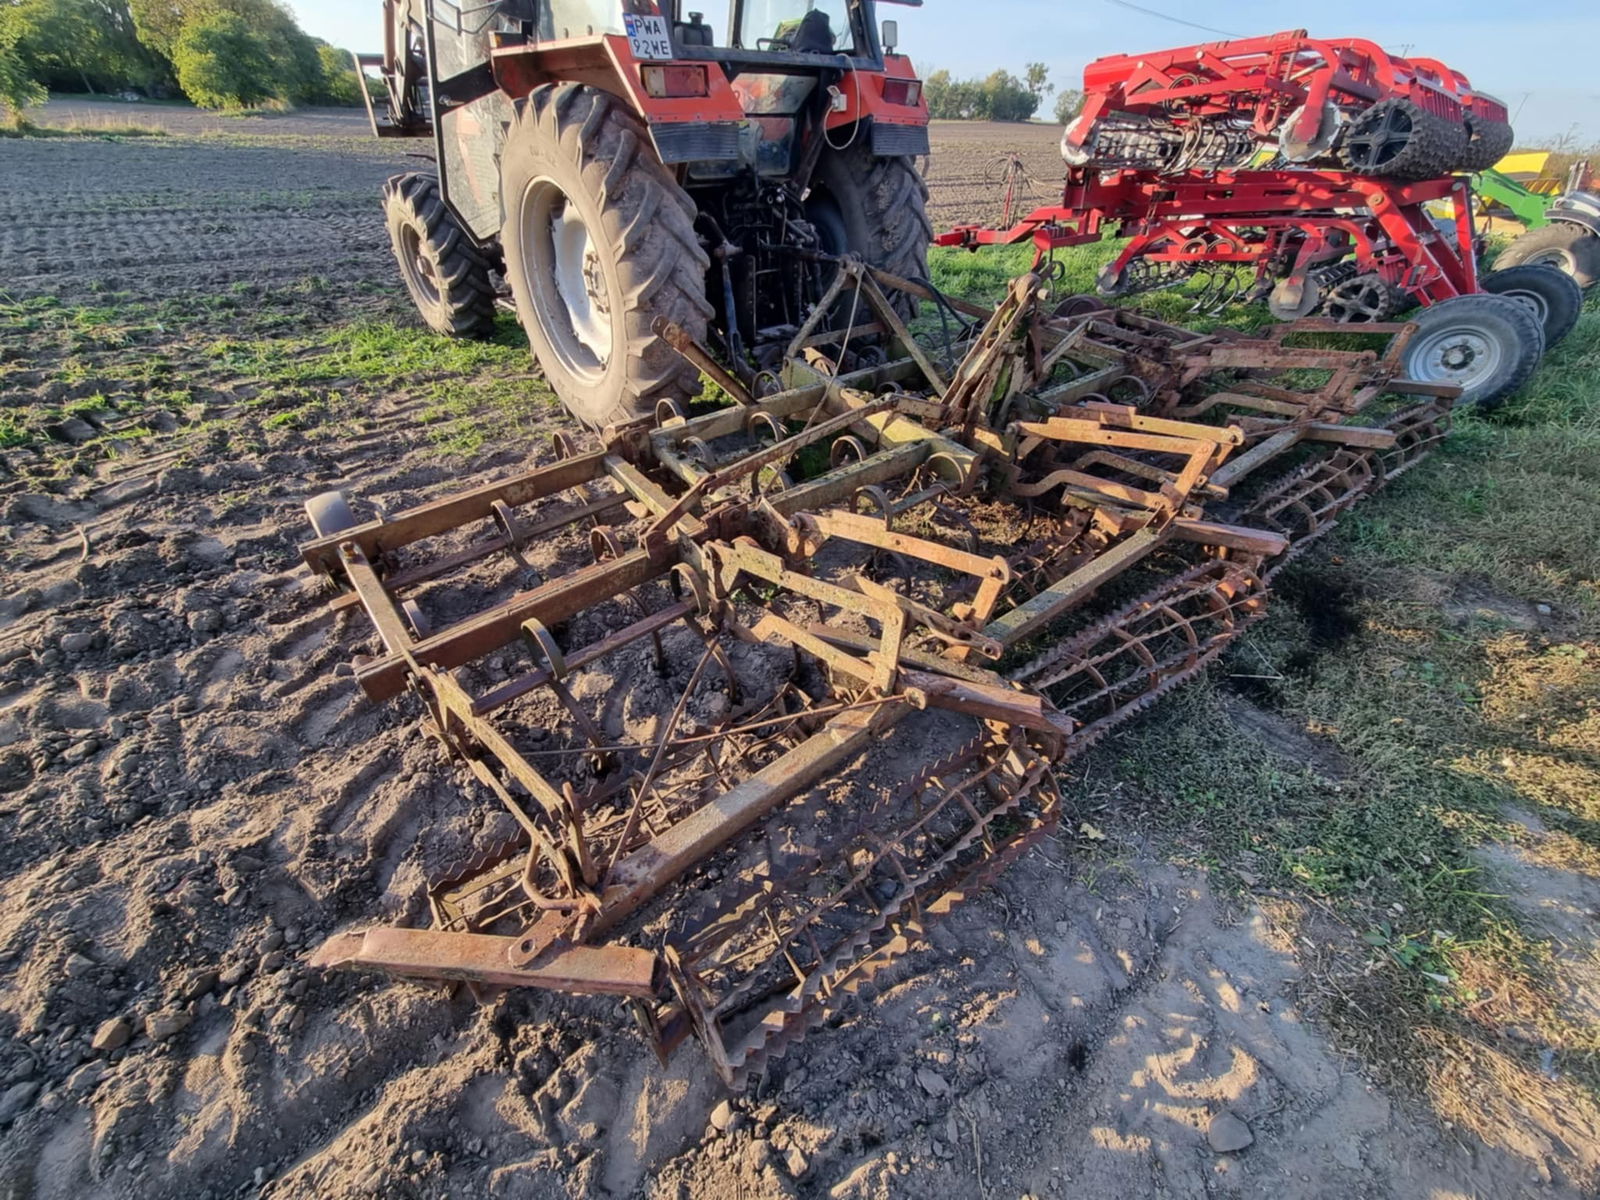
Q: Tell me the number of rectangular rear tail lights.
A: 2